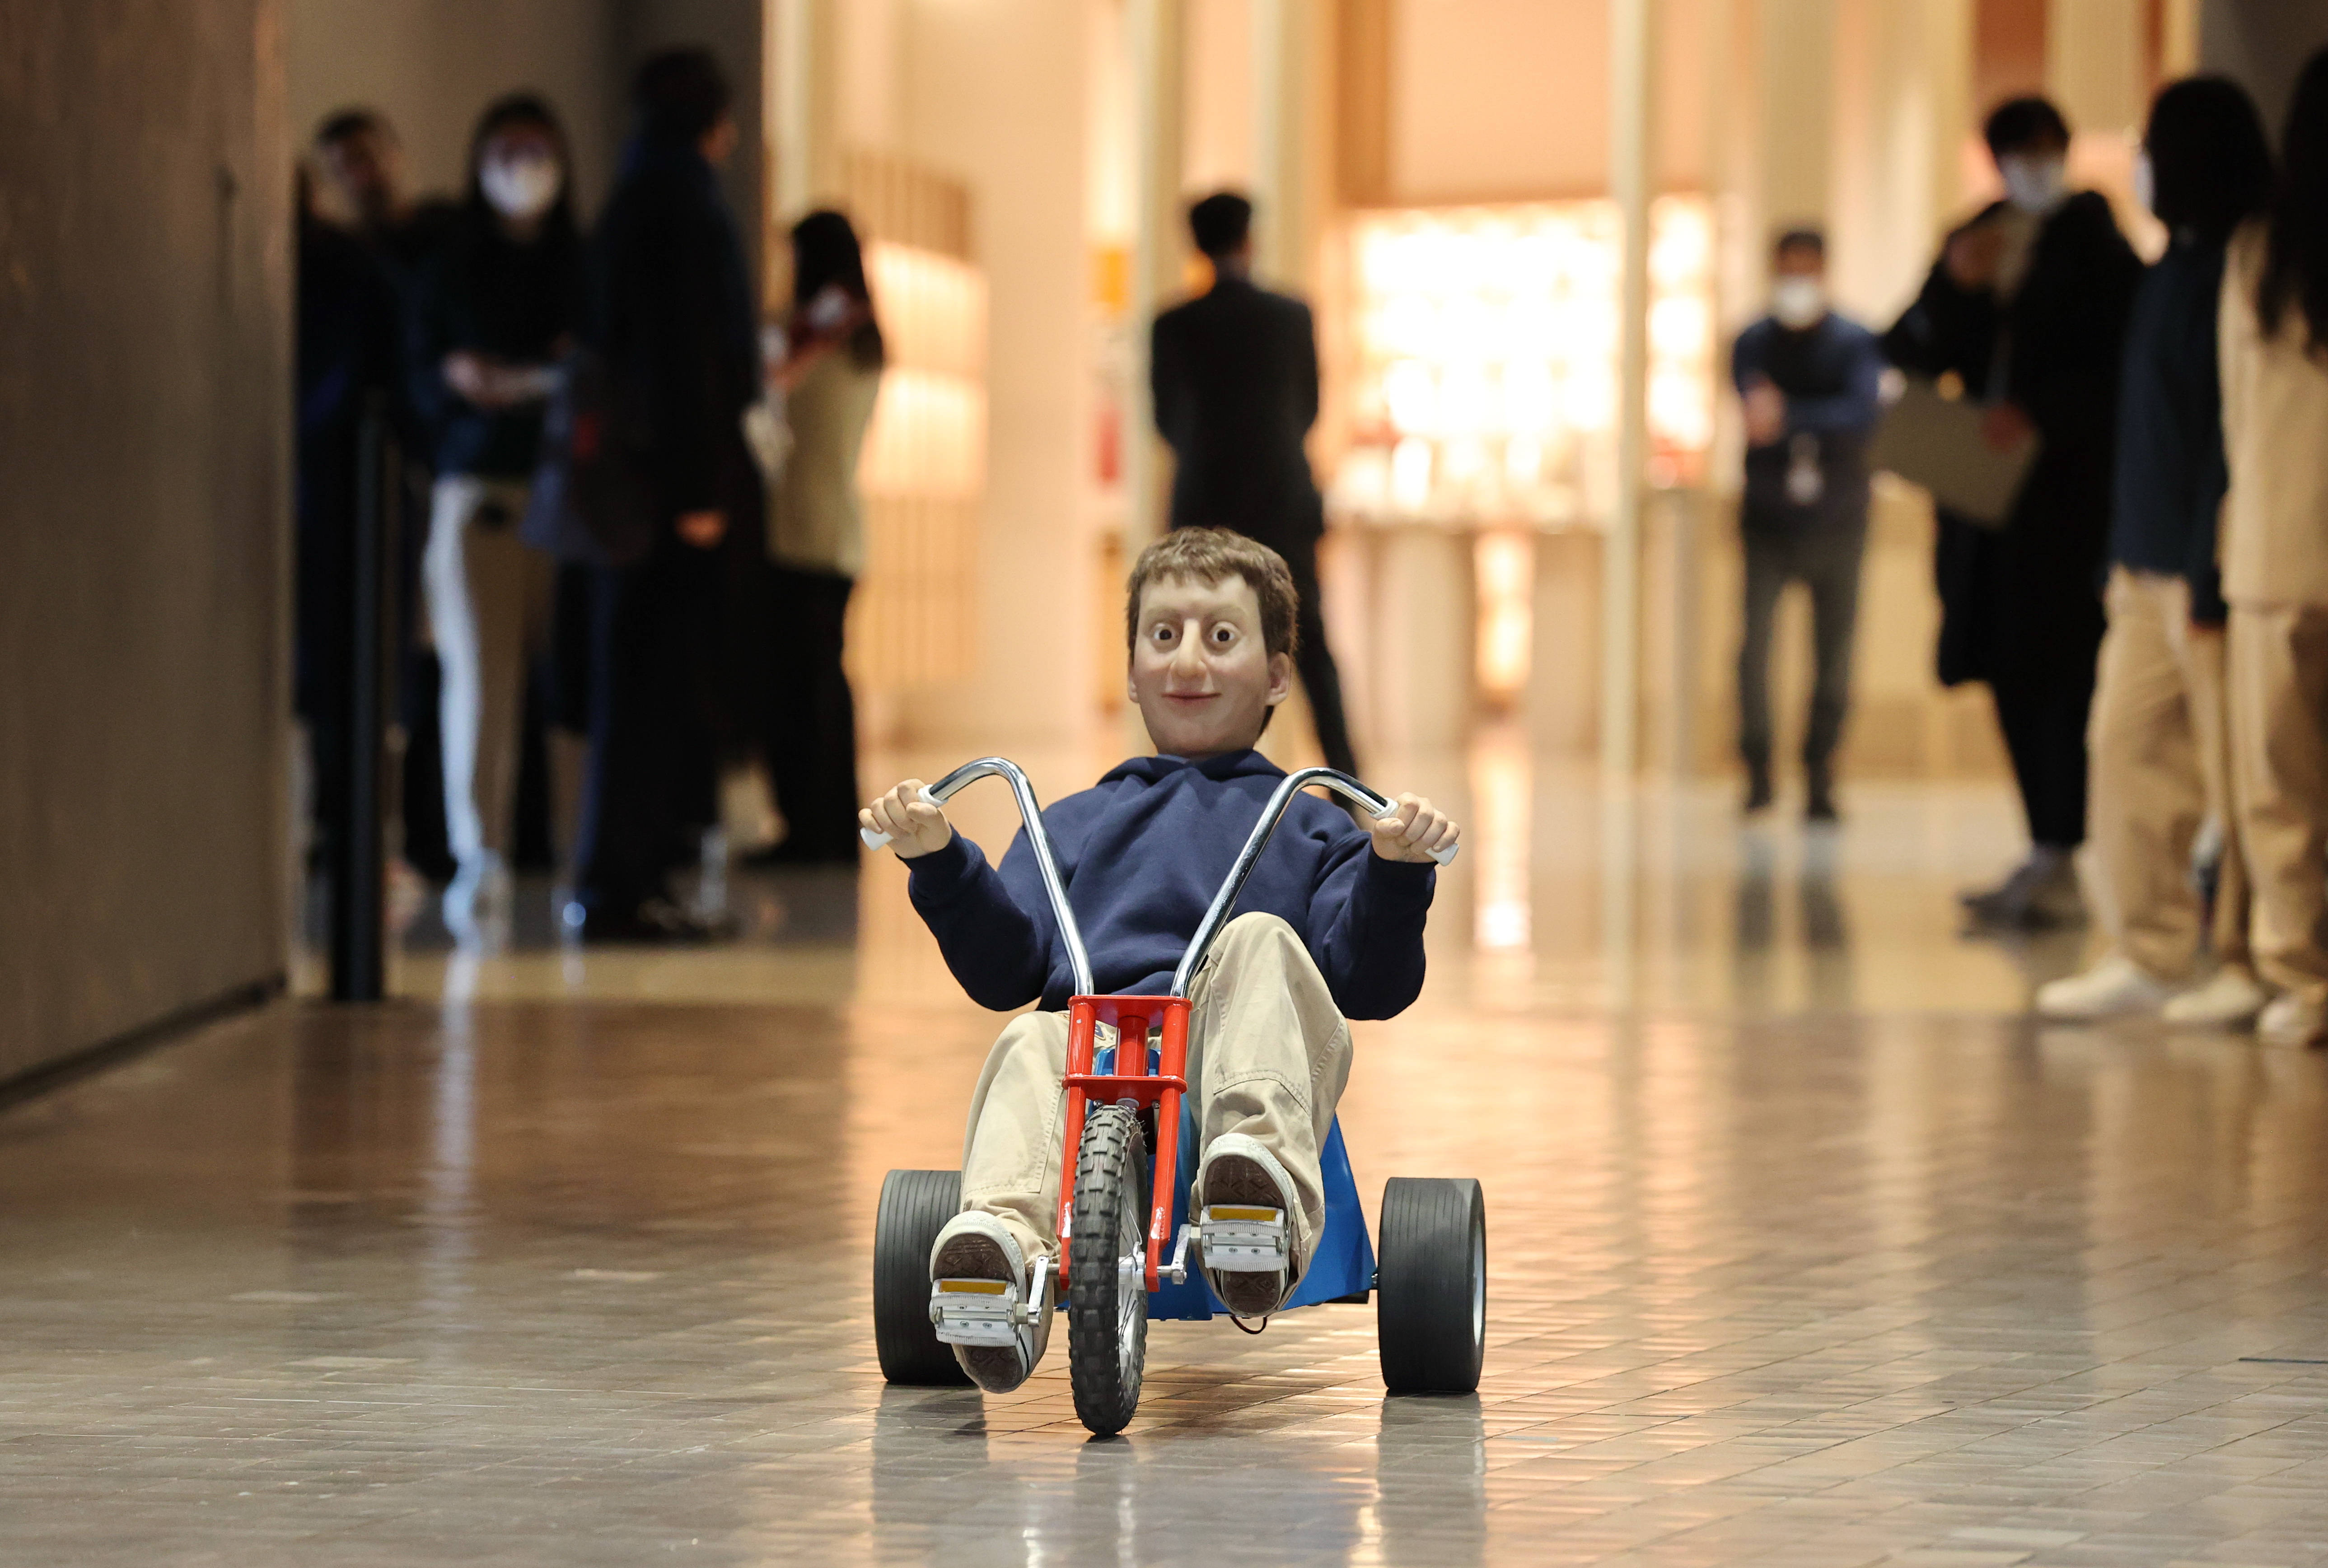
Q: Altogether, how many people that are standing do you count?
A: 9